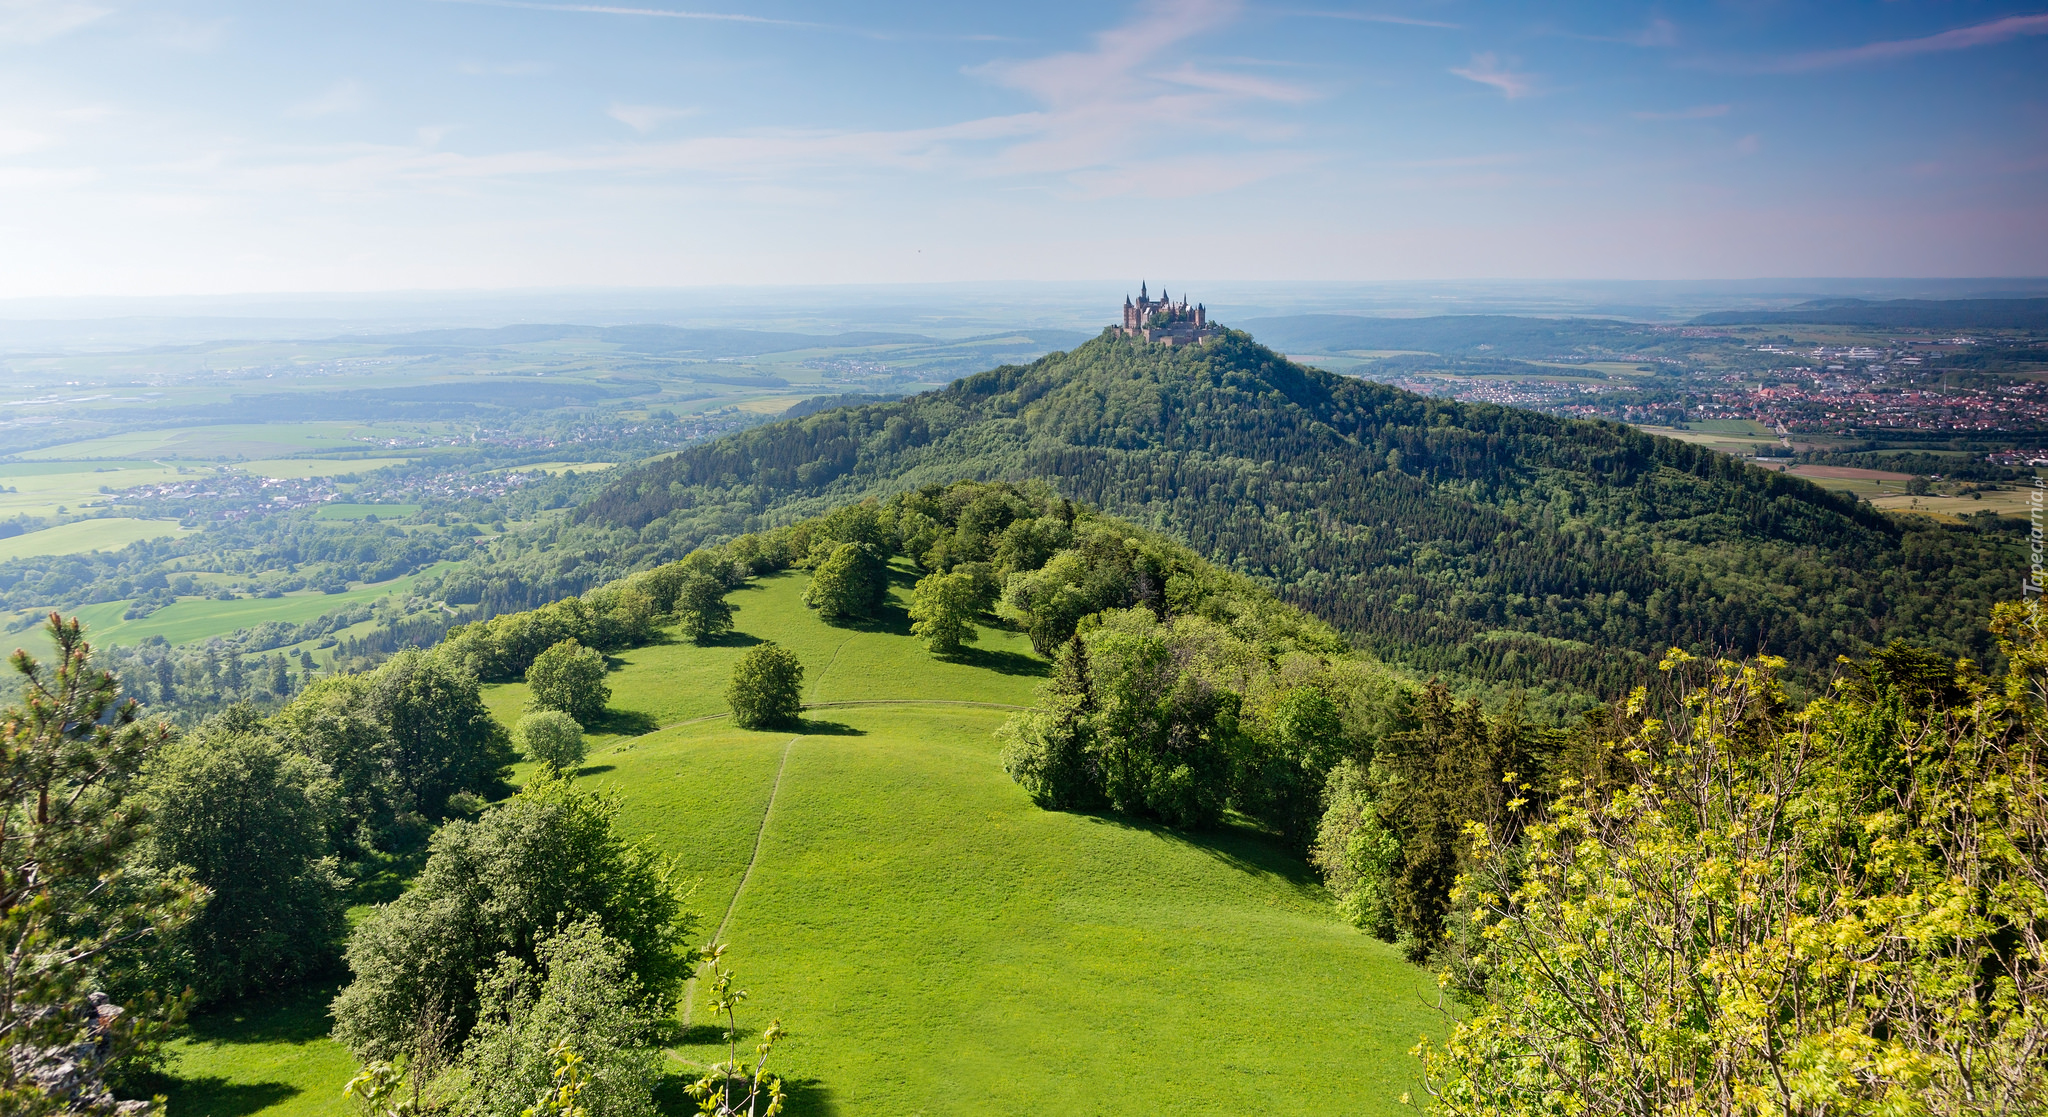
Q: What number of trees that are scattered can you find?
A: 6